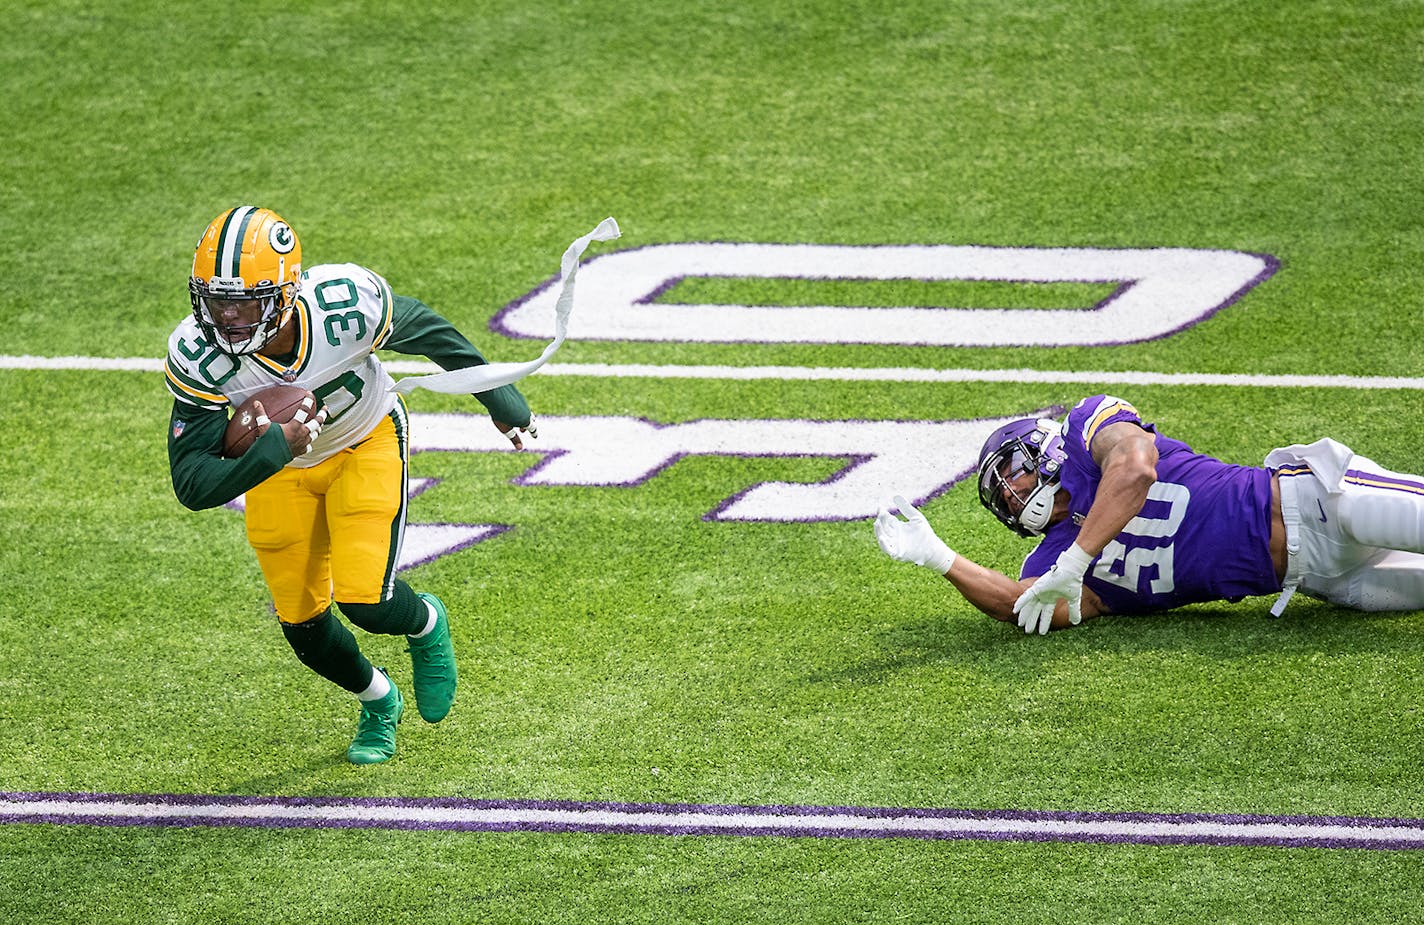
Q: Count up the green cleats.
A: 2